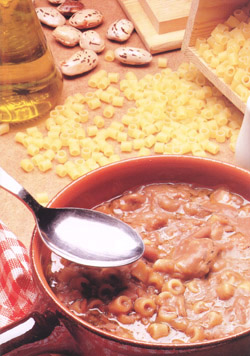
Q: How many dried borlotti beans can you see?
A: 9